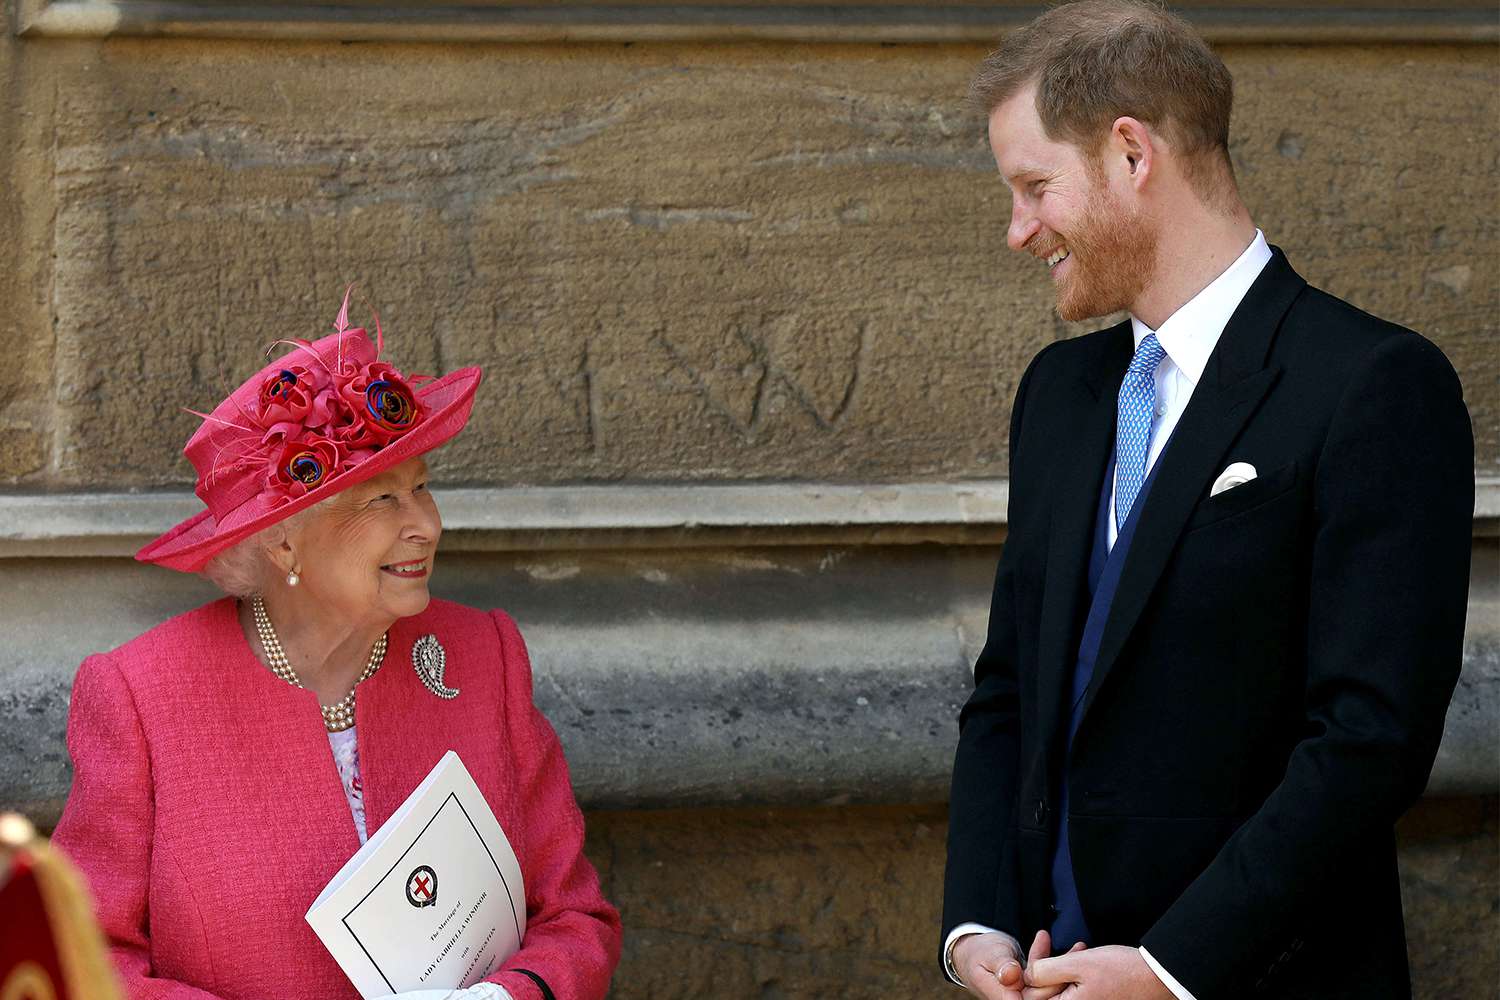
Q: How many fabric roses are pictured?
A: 3